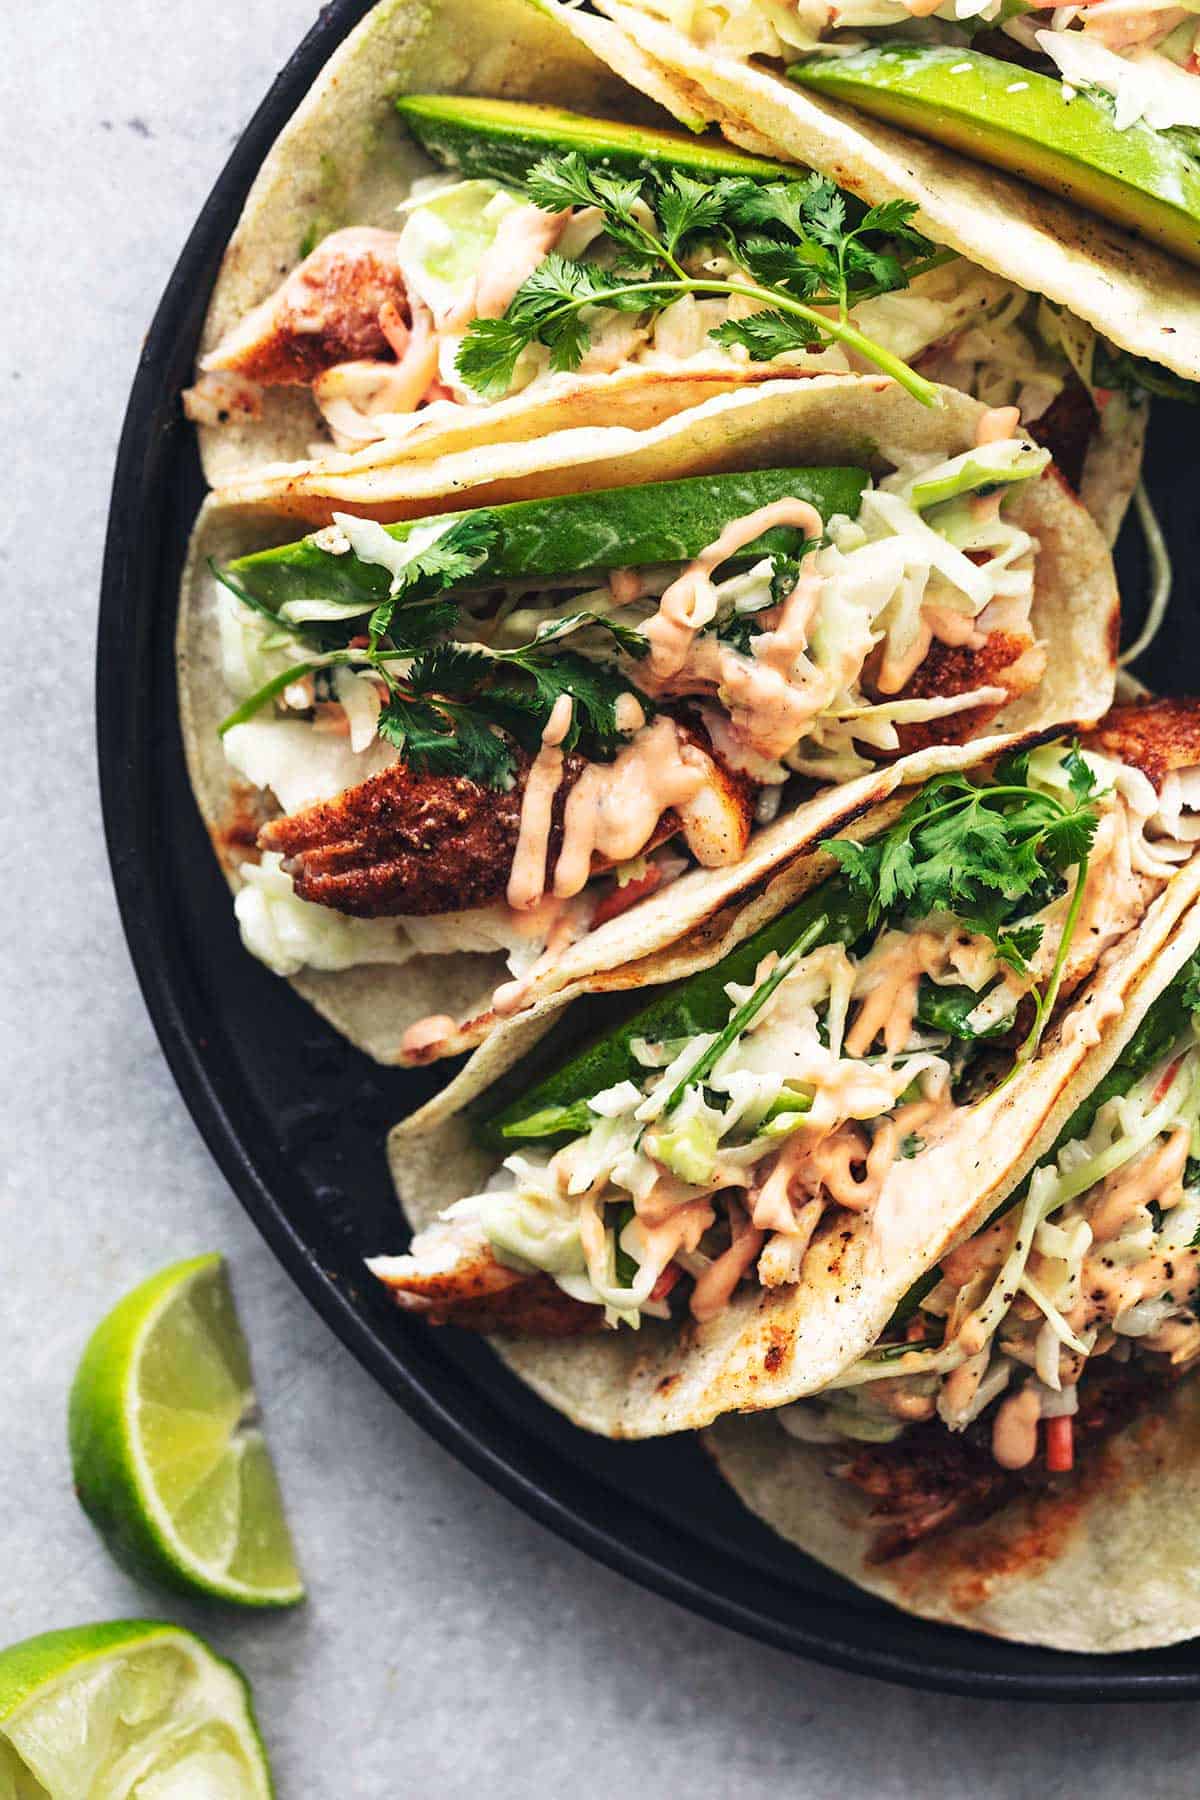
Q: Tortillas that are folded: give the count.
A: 5